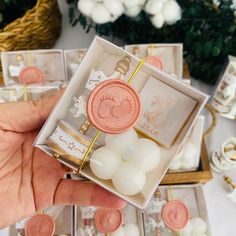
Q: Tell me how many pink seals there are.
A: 6